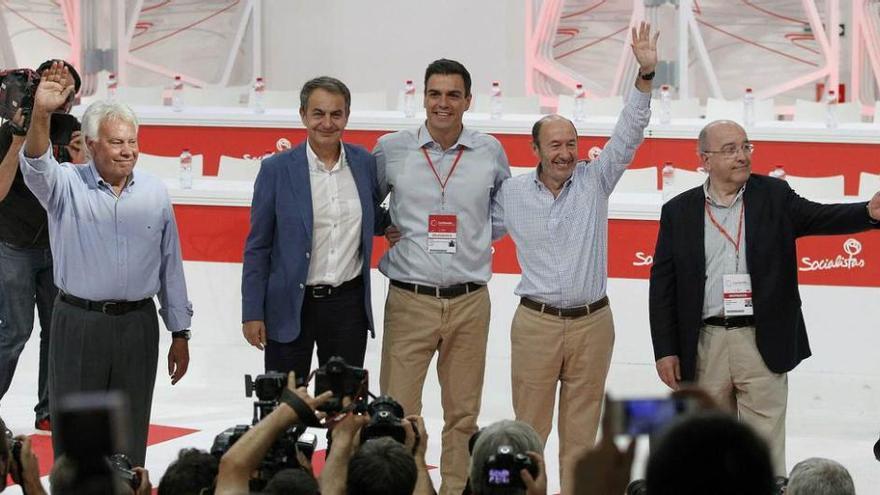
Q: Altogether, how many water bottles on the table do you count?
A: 12